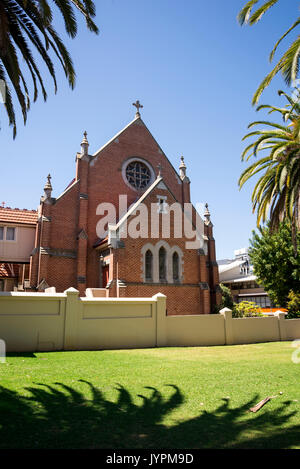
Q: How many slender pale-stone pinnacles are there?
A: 4